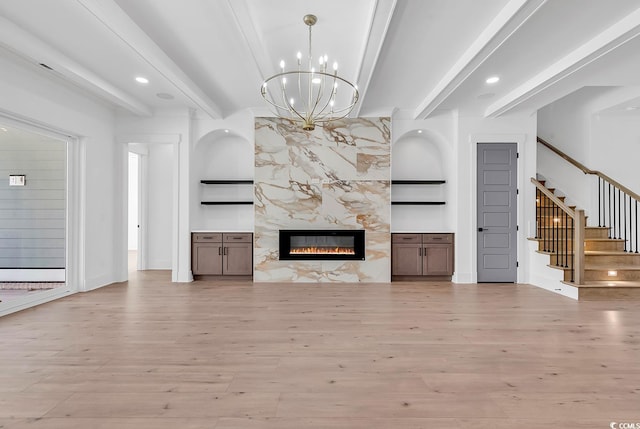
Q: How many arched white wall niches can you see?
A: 2